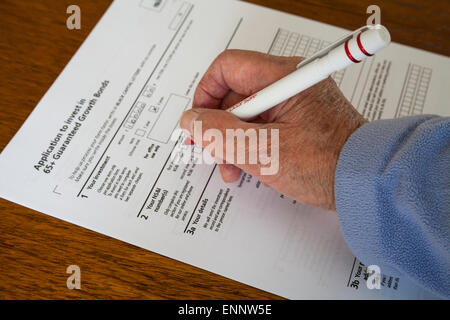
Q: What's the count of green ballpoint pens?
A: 0